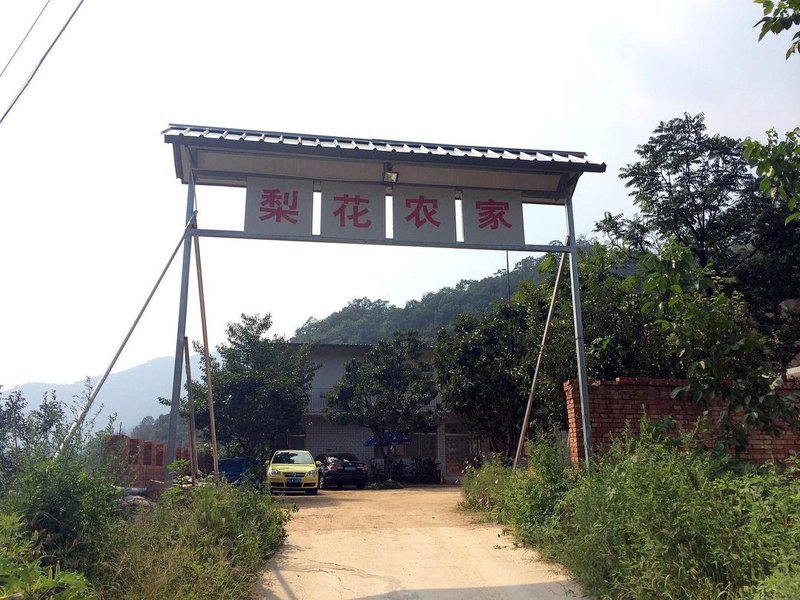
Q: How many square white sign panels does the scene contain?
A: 4